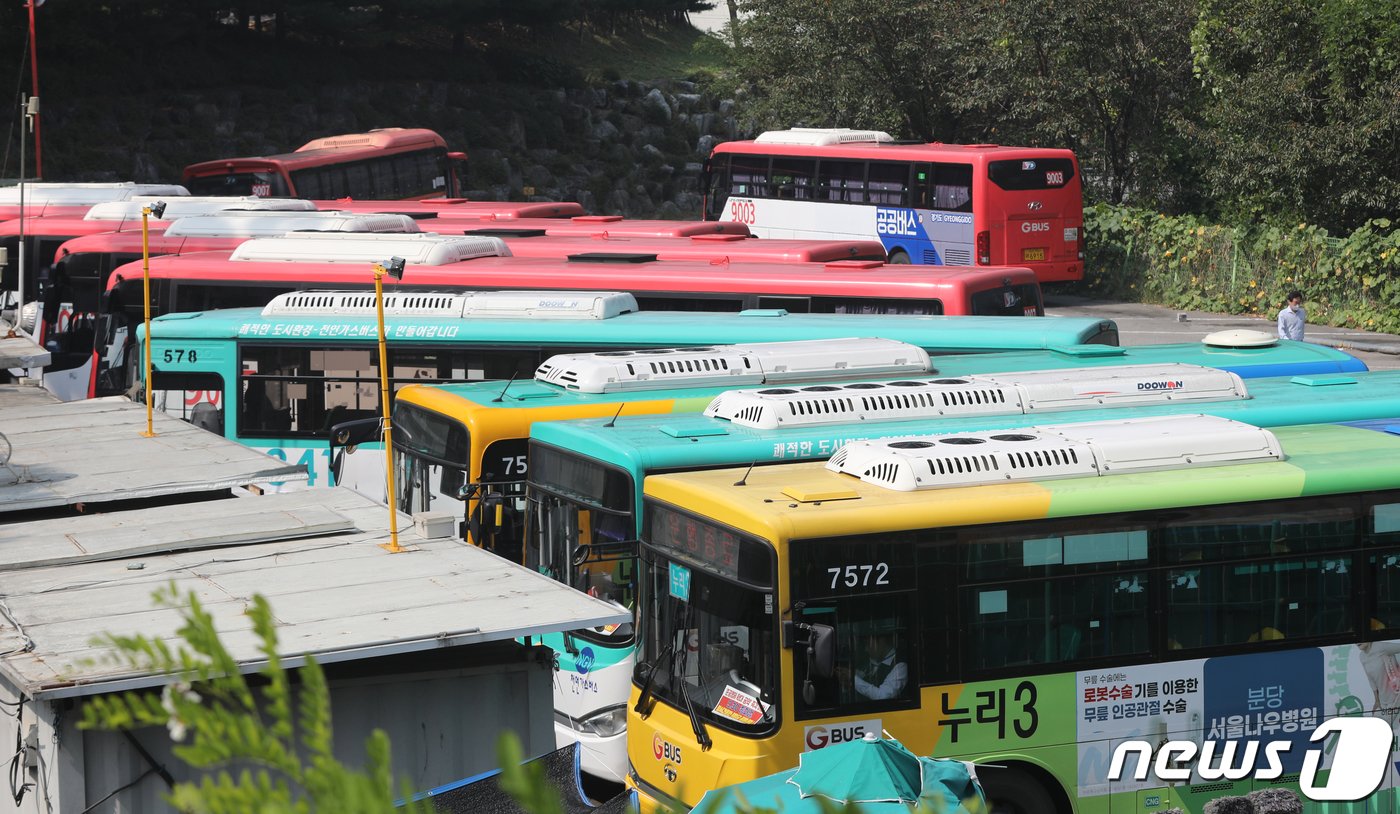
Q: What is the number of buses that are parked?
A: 10